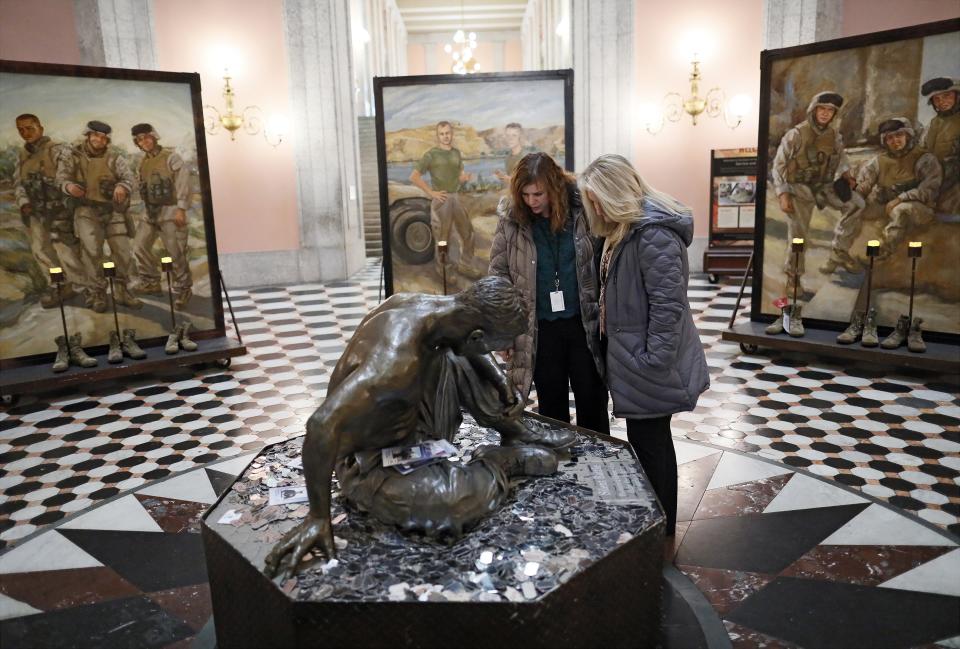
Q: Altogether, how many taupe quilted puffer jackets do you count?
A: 1